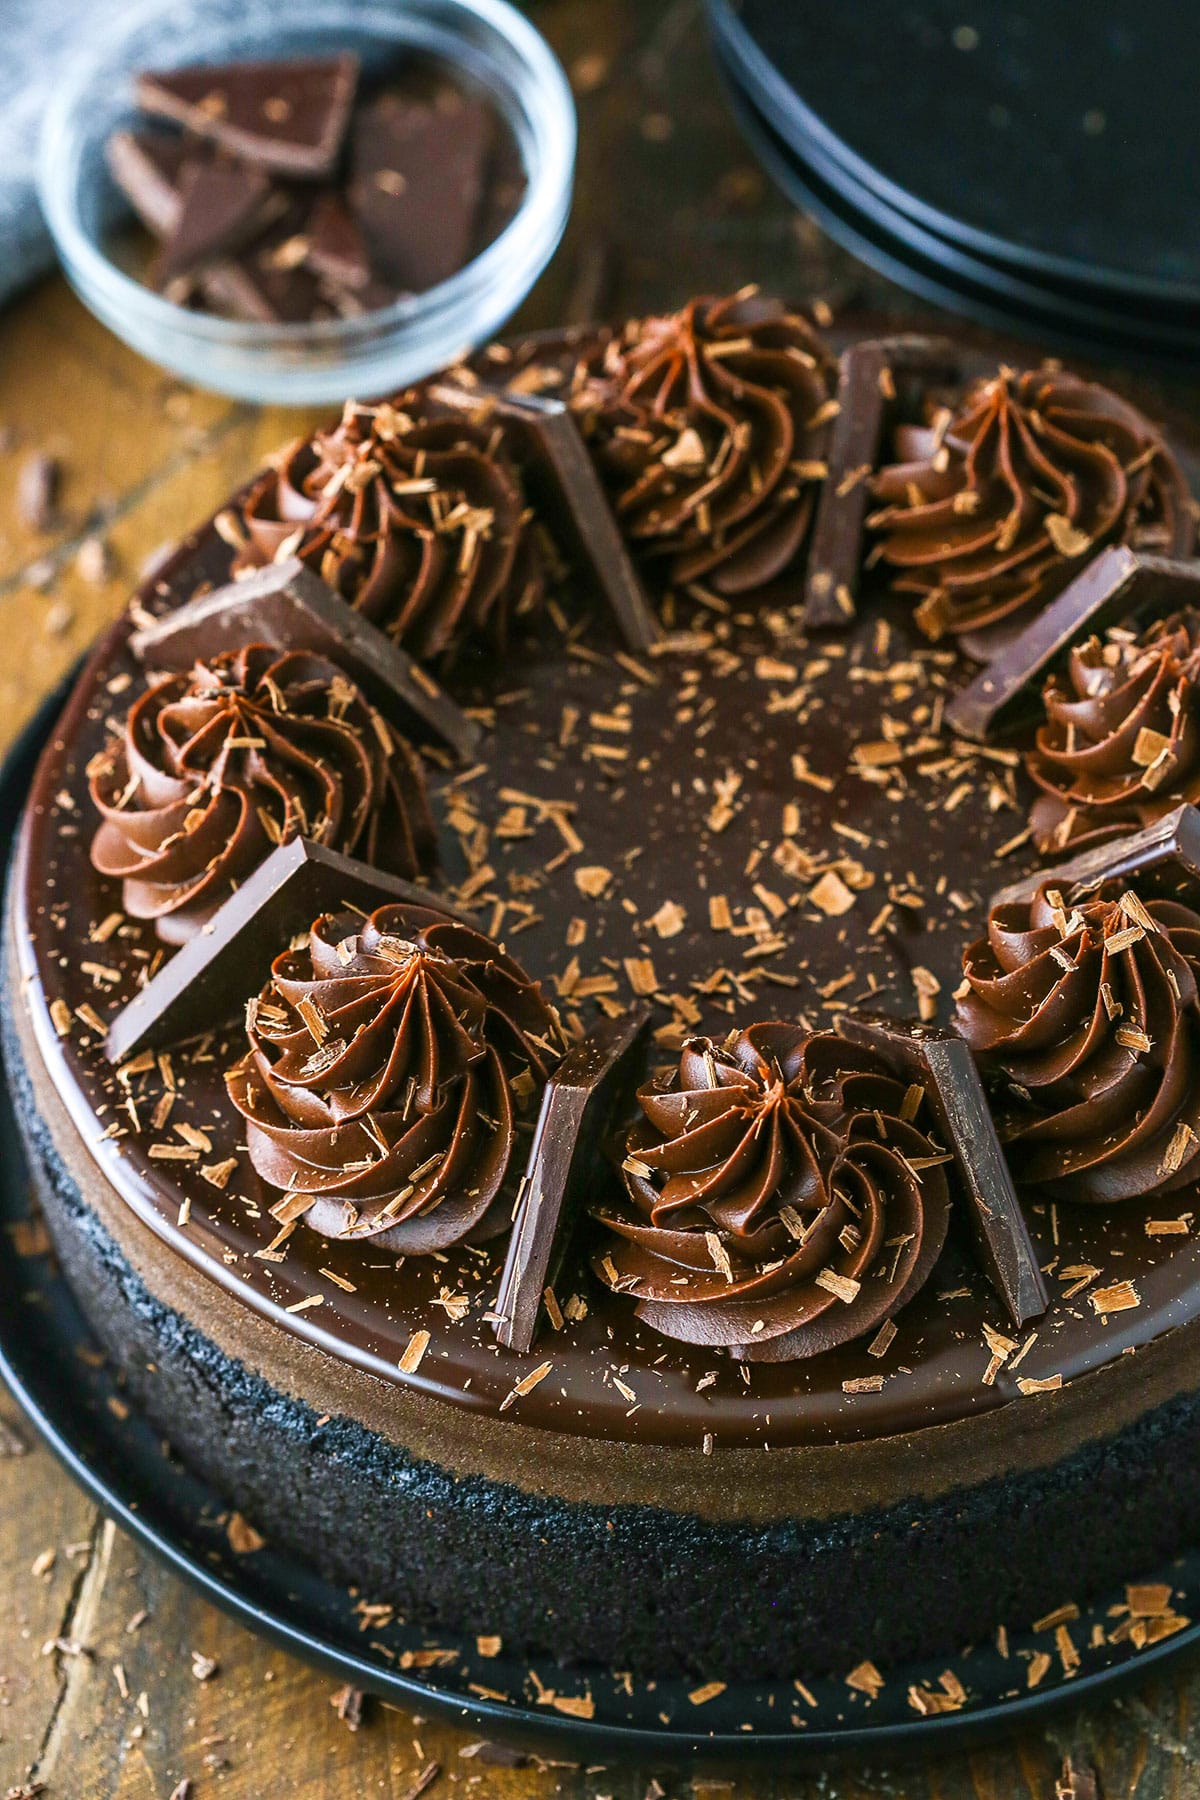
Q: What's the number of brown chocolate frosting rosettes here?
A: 8